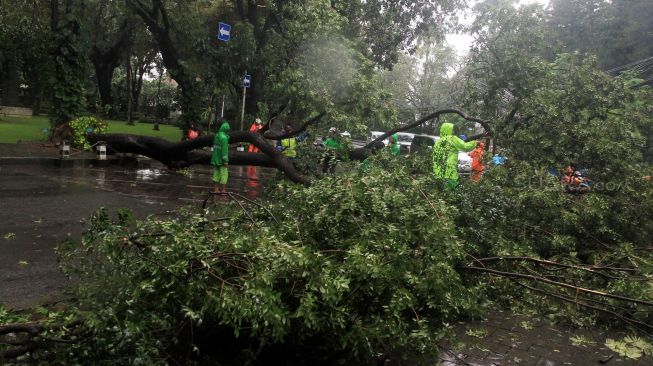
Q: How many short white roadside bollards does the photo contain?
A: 2